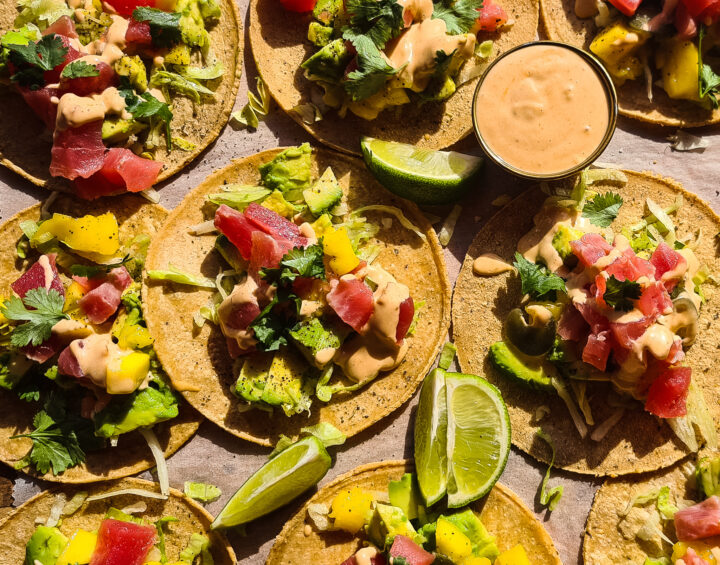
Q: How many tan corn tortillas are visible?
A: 9